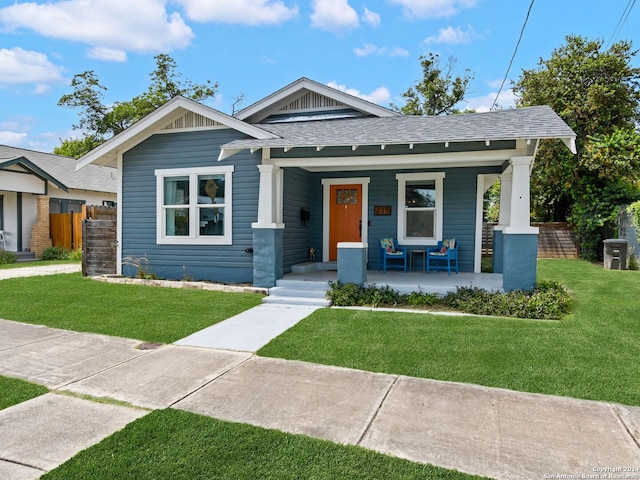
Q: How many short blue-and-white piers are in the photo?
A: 1